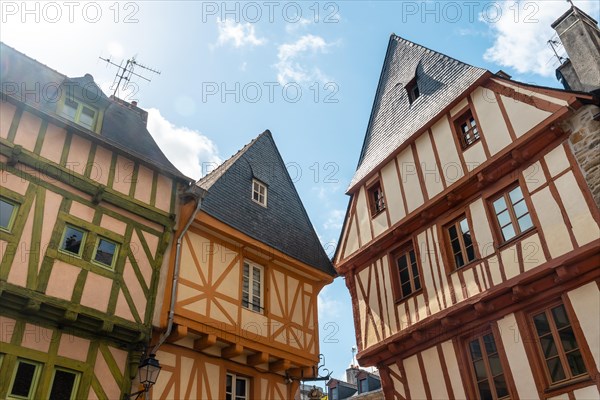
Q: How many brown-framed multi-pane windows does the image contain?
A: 7